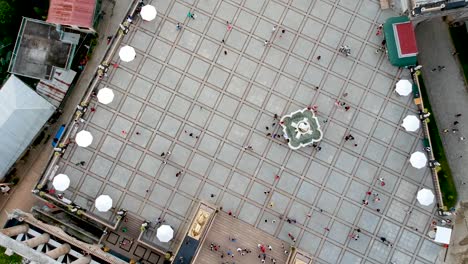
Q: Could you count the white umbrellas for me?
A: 11